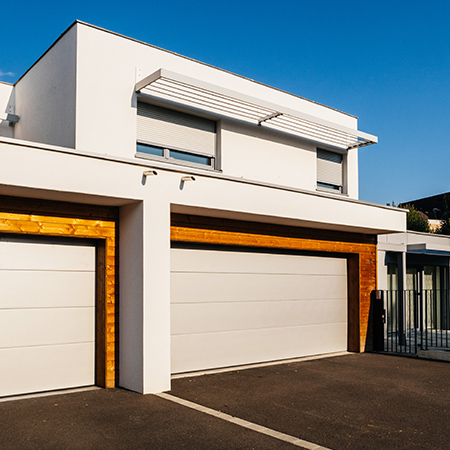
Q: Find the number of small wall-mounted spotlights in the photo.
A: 2